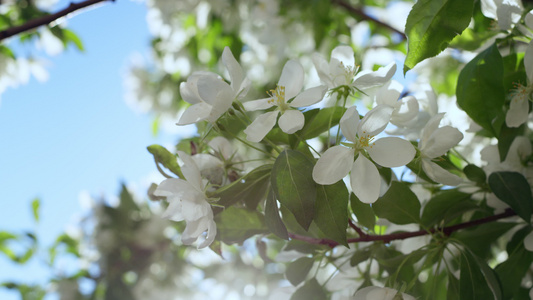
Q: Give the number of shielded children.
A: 0